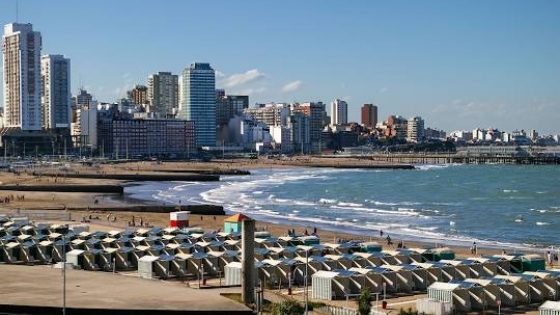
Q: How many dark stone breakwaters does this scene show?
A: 5